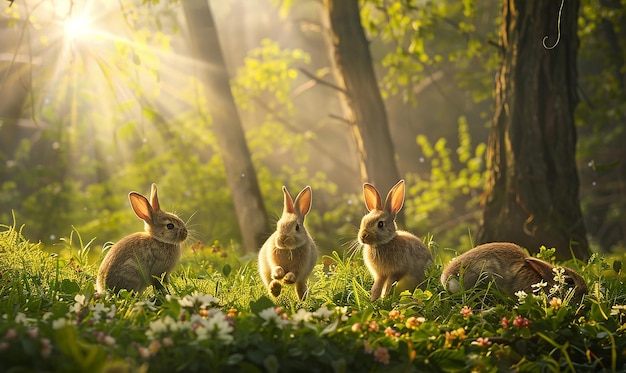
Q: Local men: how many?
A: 0